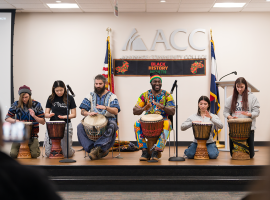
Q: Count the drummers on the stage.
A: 6